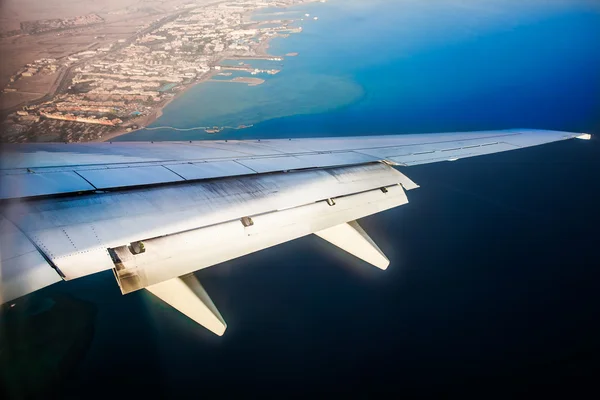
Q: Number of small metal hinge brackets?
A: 4